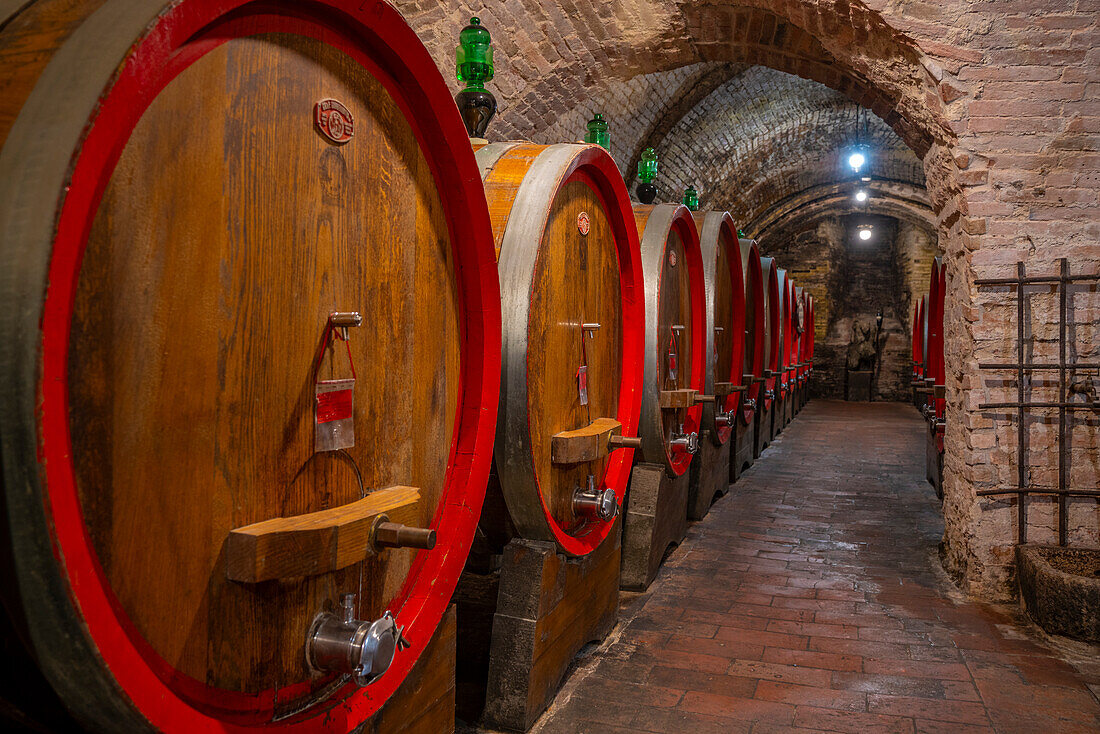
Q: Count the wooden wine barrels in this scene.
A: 15